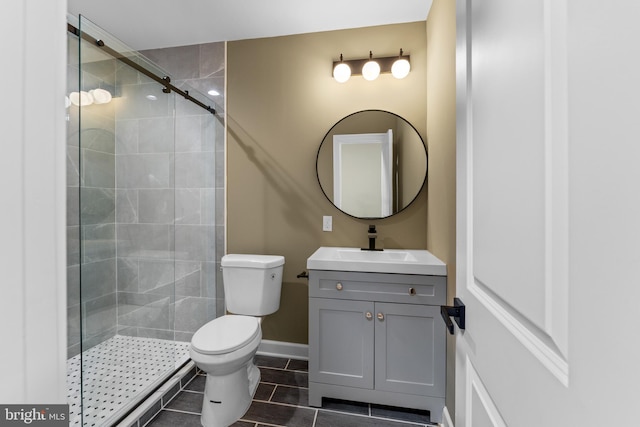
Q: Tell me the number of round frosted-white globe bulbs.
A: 3